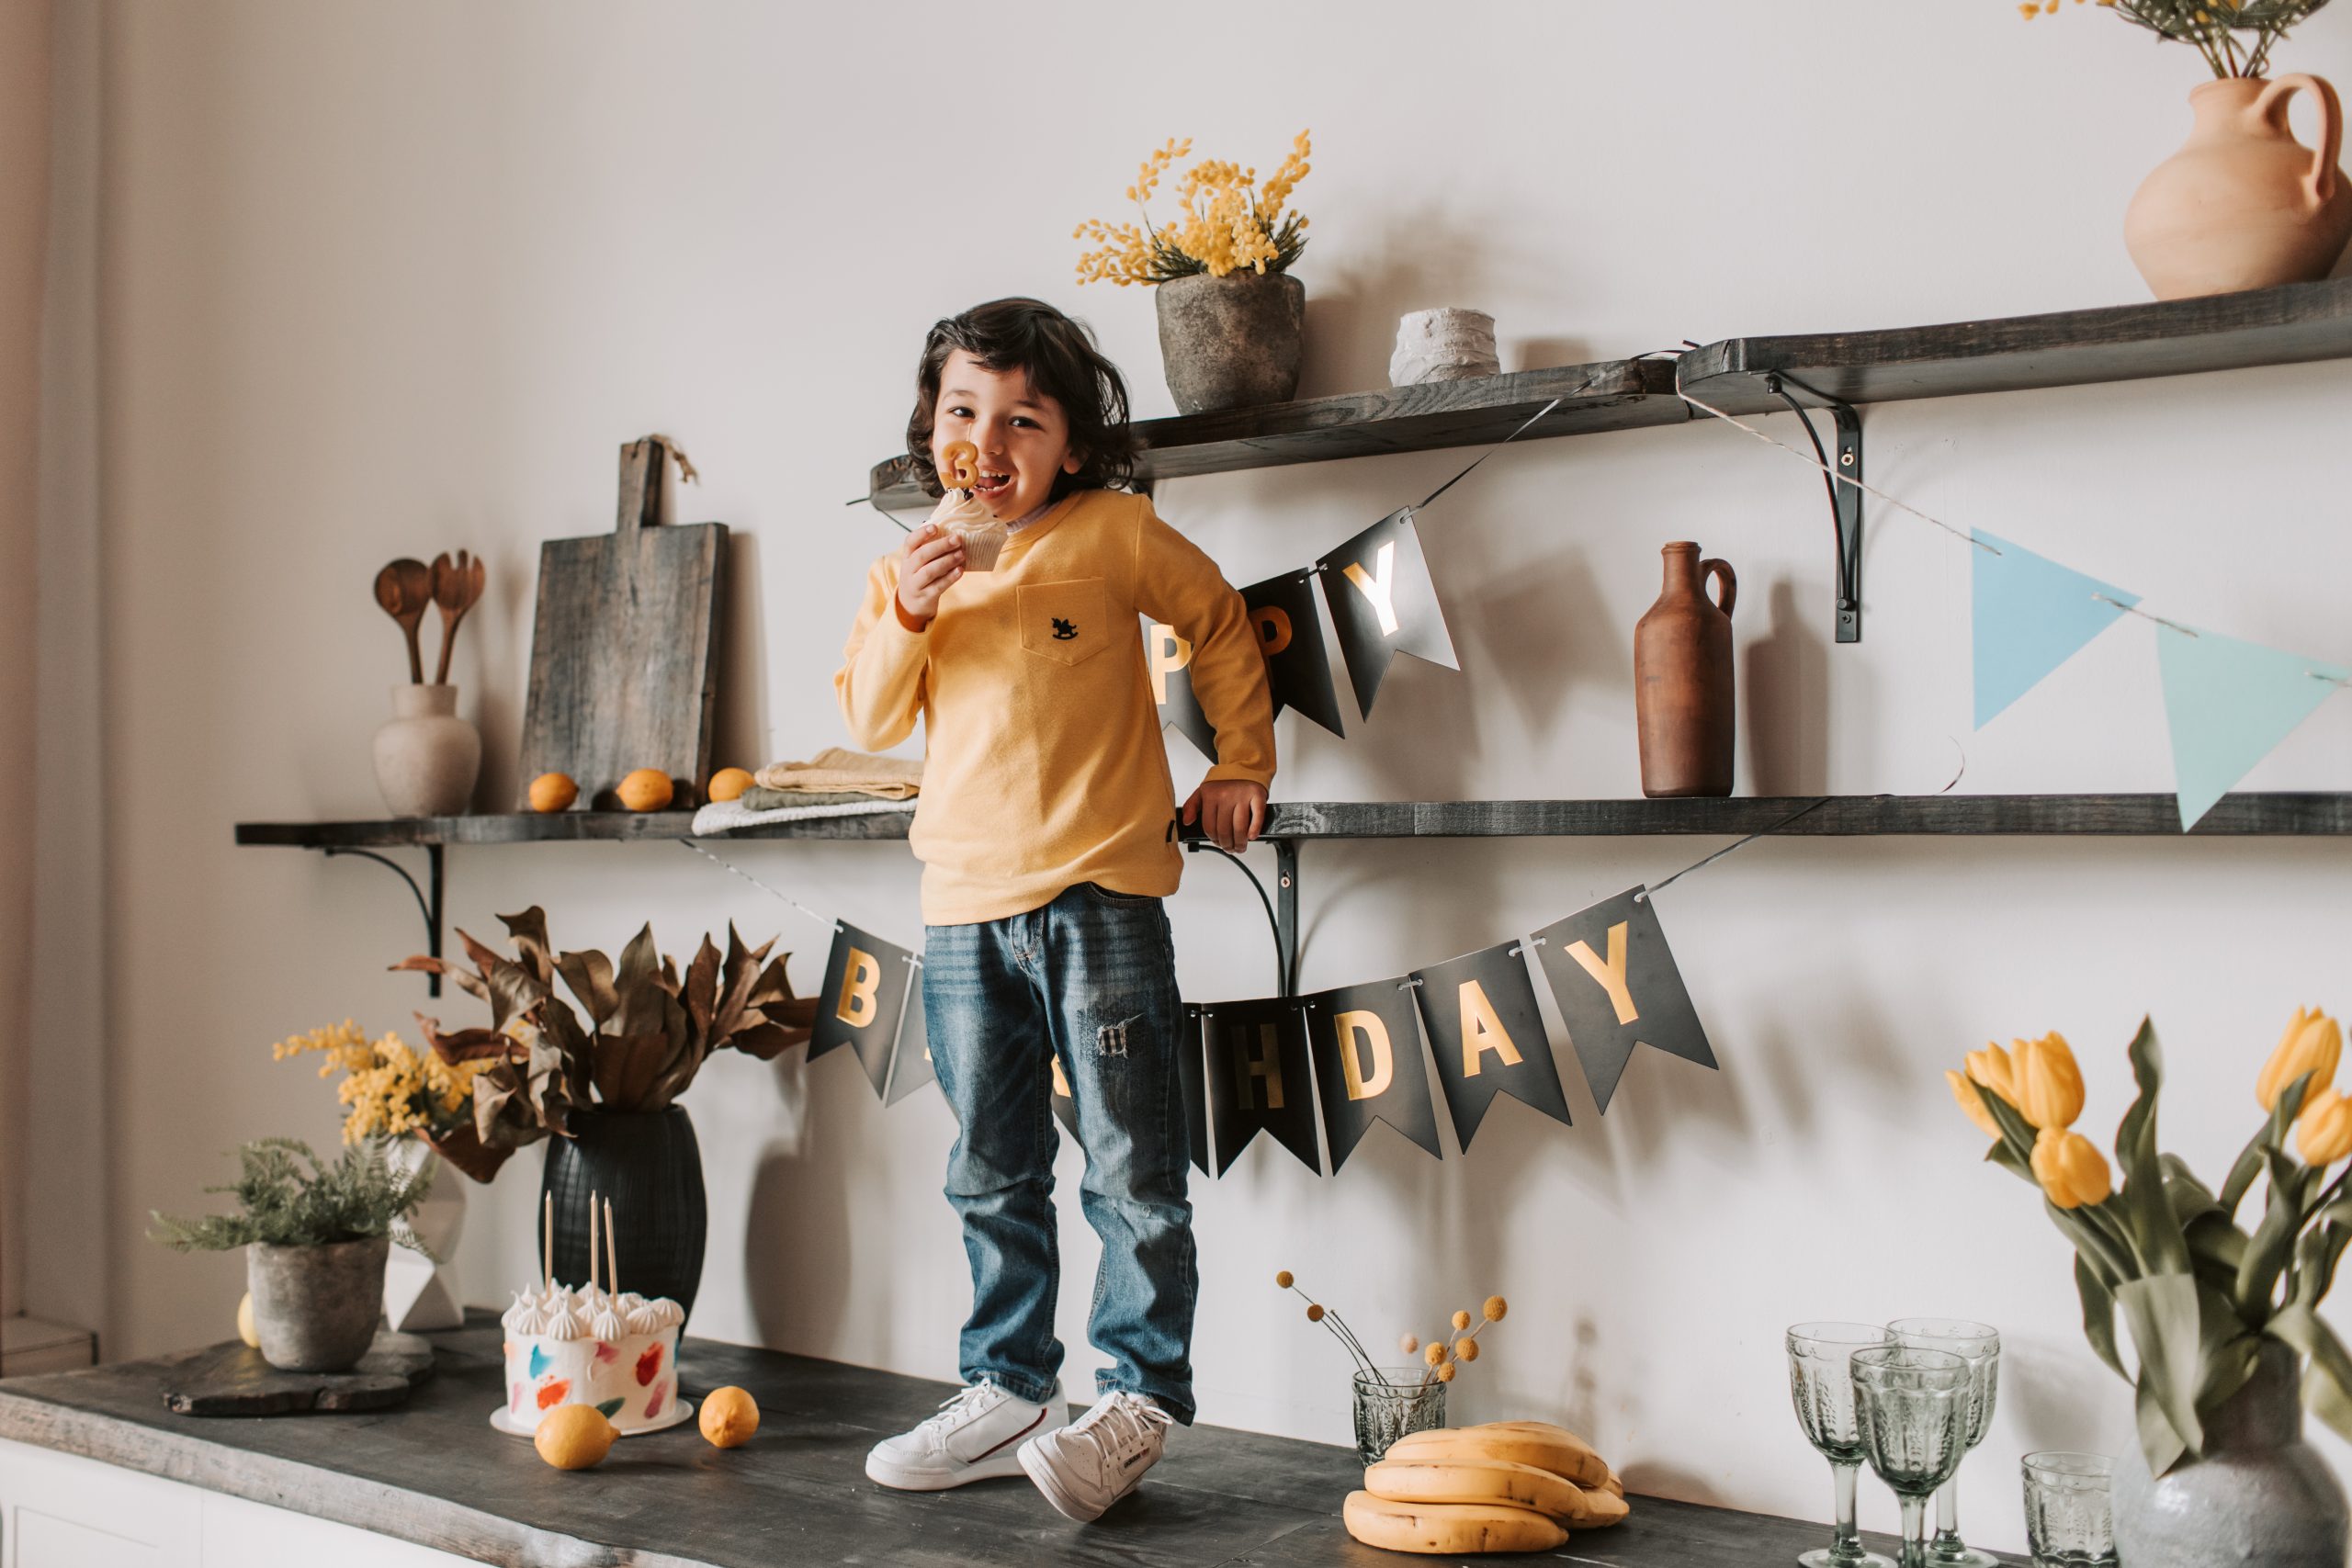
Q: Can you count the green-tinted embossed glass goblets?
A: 3